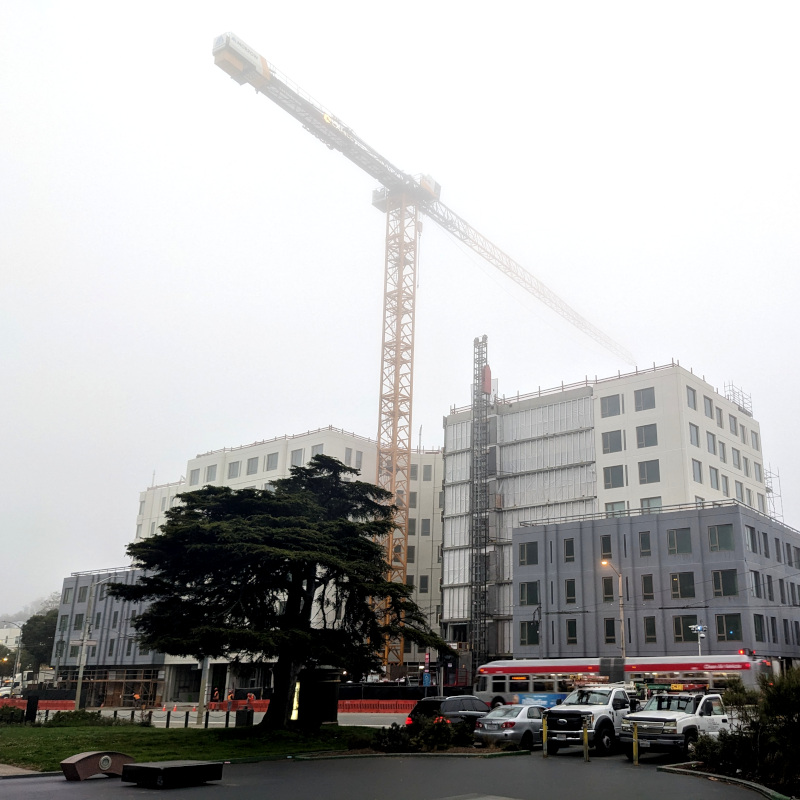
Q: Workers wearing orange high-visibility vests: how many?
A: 4